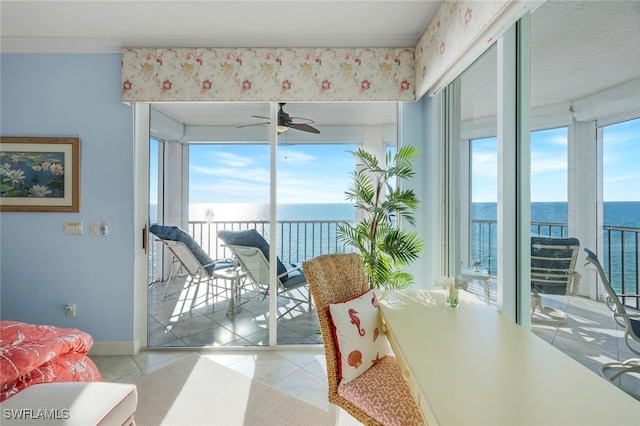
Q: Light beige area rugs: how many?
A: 1